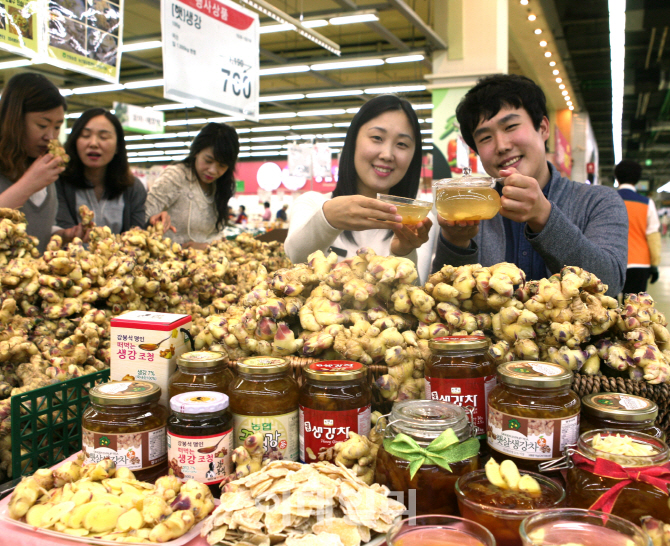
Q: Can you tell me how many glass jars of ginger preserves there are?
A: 10